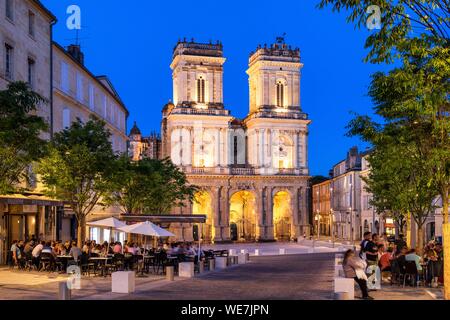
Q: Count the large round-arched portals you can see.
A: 3